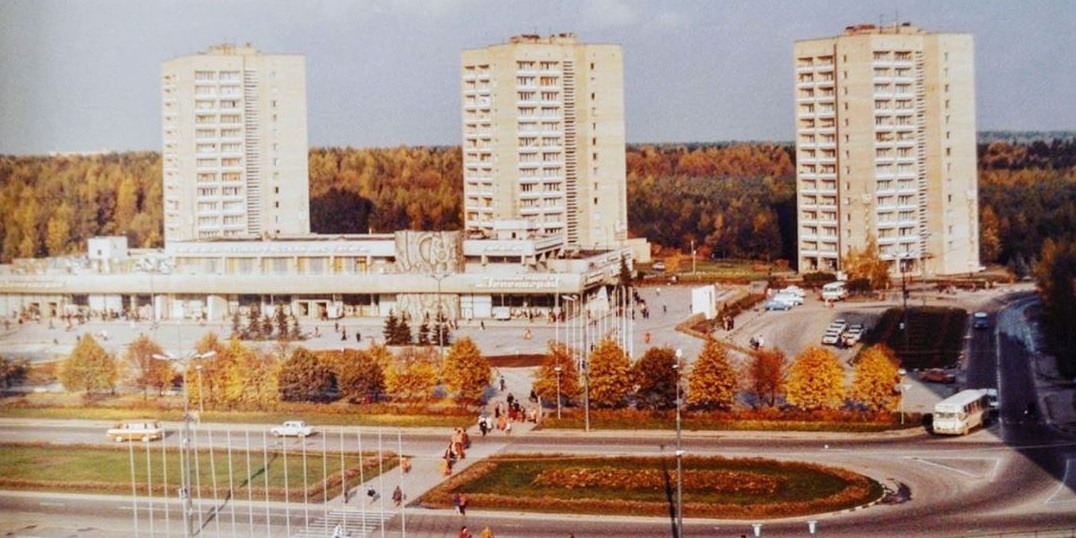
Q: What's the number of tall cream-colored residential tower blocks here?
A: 3